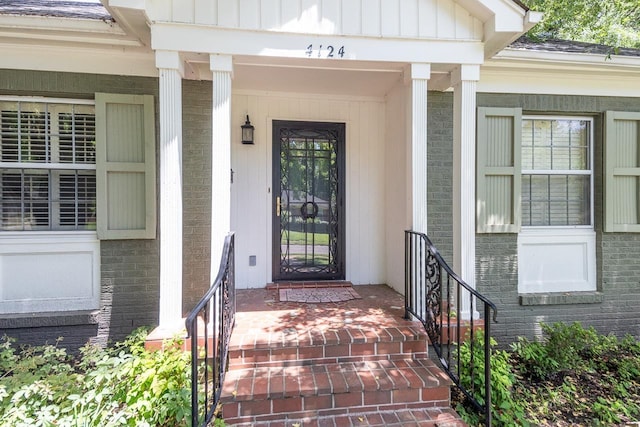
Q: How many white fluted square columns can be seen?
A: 4